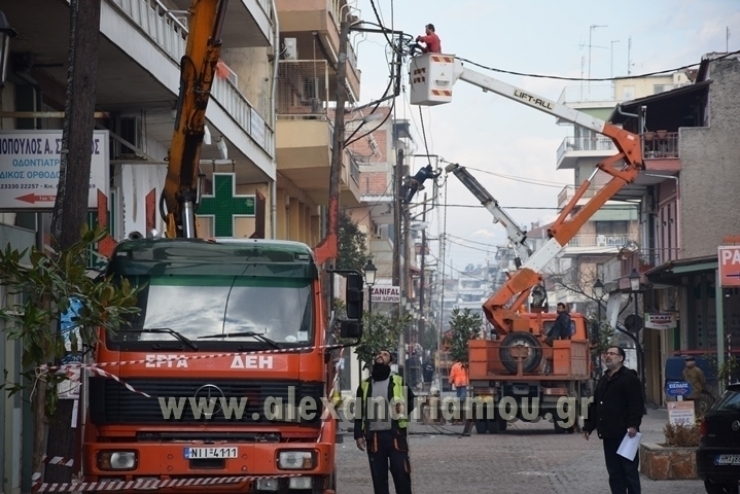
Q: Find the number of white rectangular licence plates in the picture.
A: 2